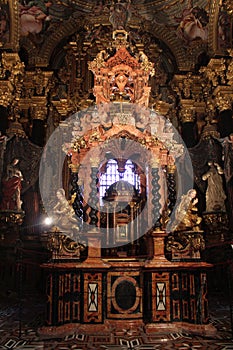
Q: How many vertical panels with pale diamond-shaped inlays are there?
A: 2